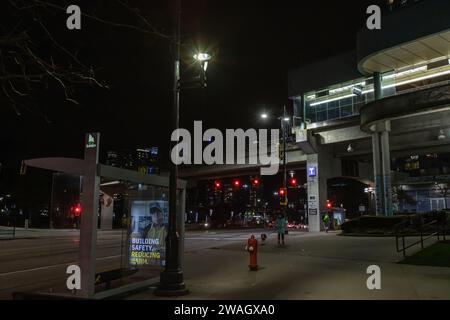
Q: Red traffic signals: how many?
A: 7